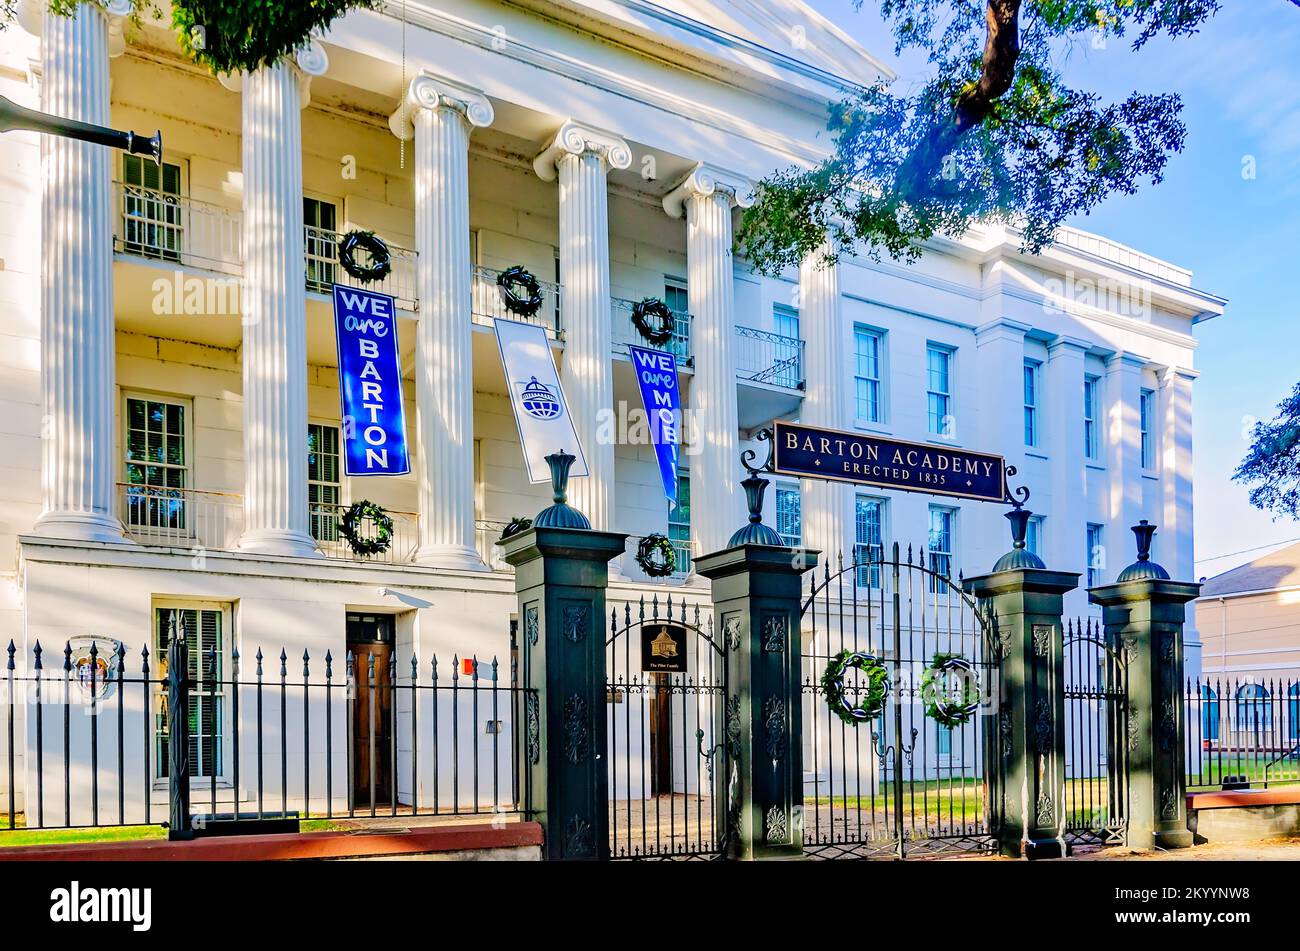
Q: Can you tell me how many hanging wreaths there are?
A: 8